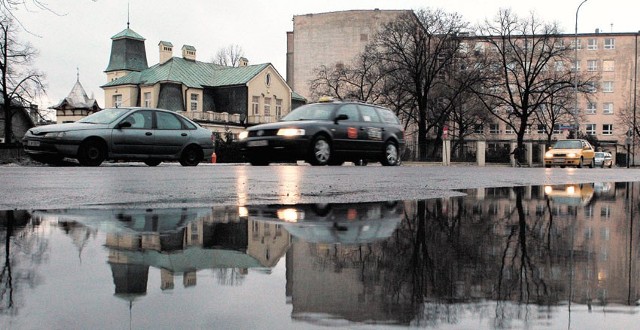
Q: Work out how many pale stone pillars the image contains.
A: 5